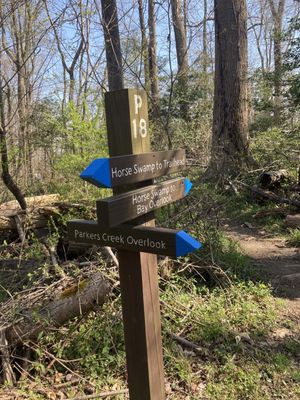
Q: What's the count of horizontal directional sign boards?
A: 3